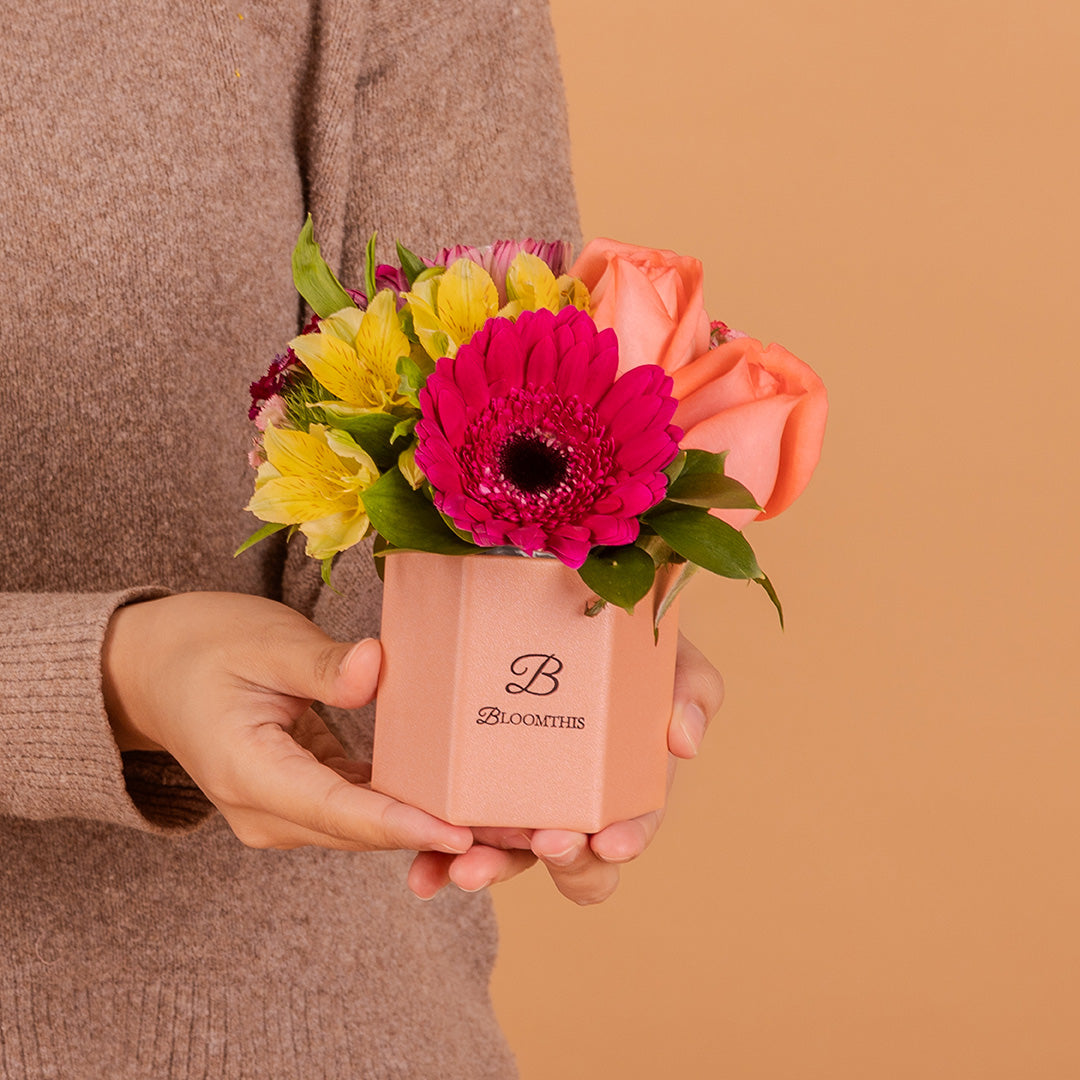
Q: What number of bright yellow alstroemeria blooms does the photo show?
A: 4